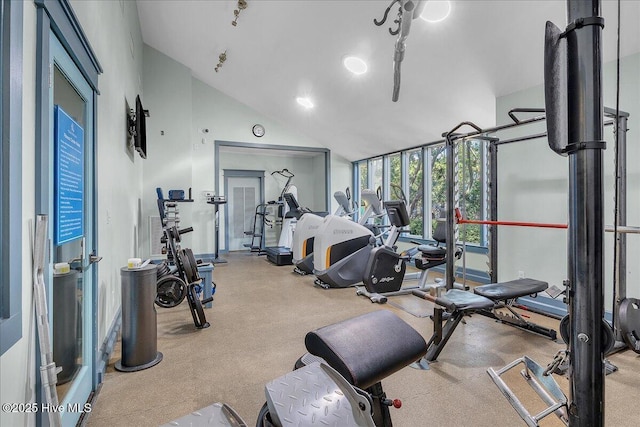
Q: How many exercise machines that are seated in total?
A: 1